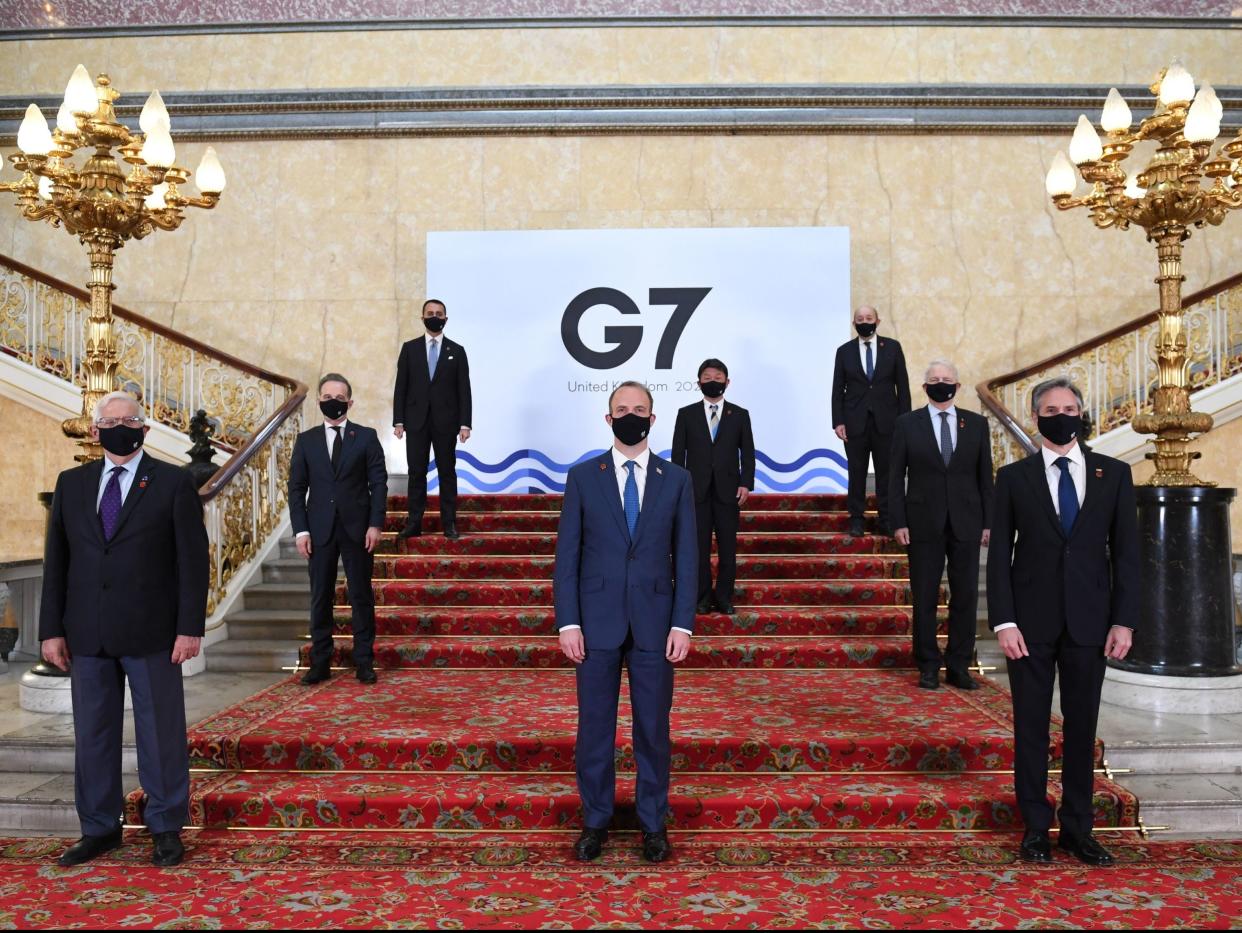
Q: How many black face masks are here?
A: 8